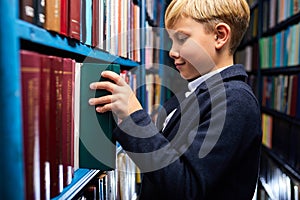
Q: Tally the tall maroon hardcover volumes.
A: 4